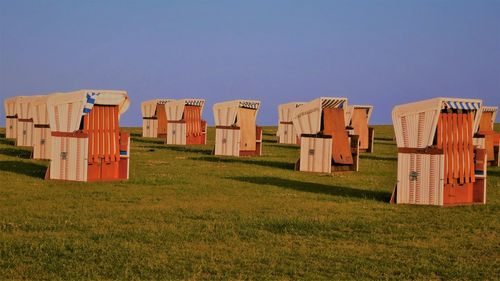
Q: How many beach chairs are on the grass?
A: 12